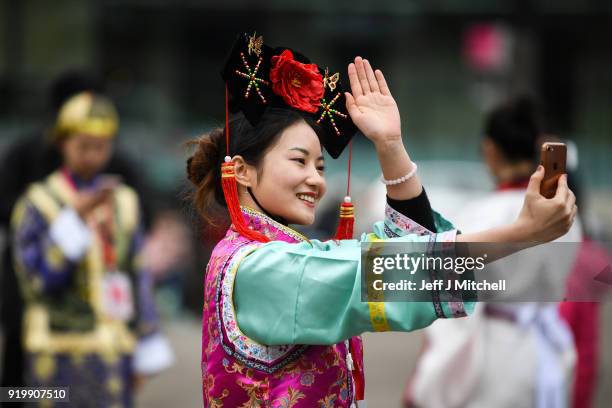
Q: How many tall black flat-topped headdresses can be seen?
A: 1